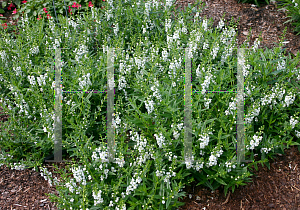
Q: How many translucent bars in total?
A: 4